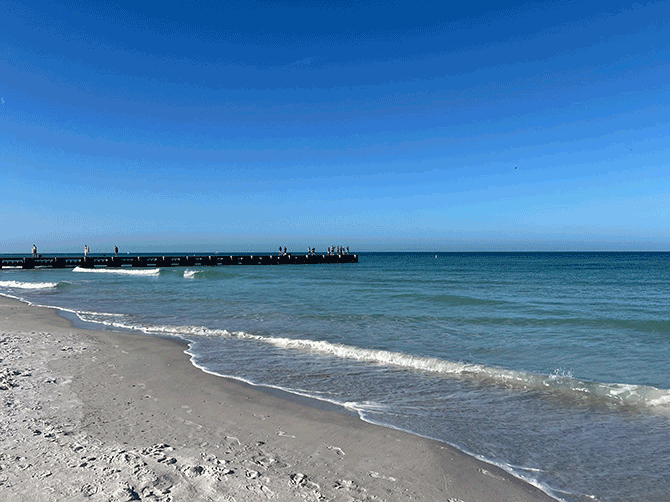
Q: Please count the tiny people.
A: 13